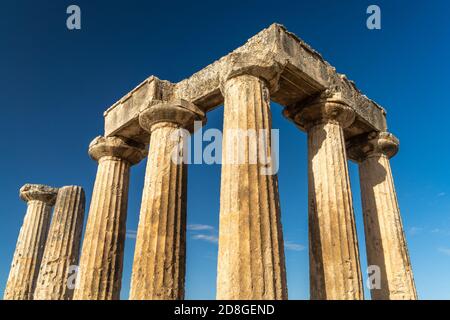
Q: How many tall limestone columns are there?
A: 7